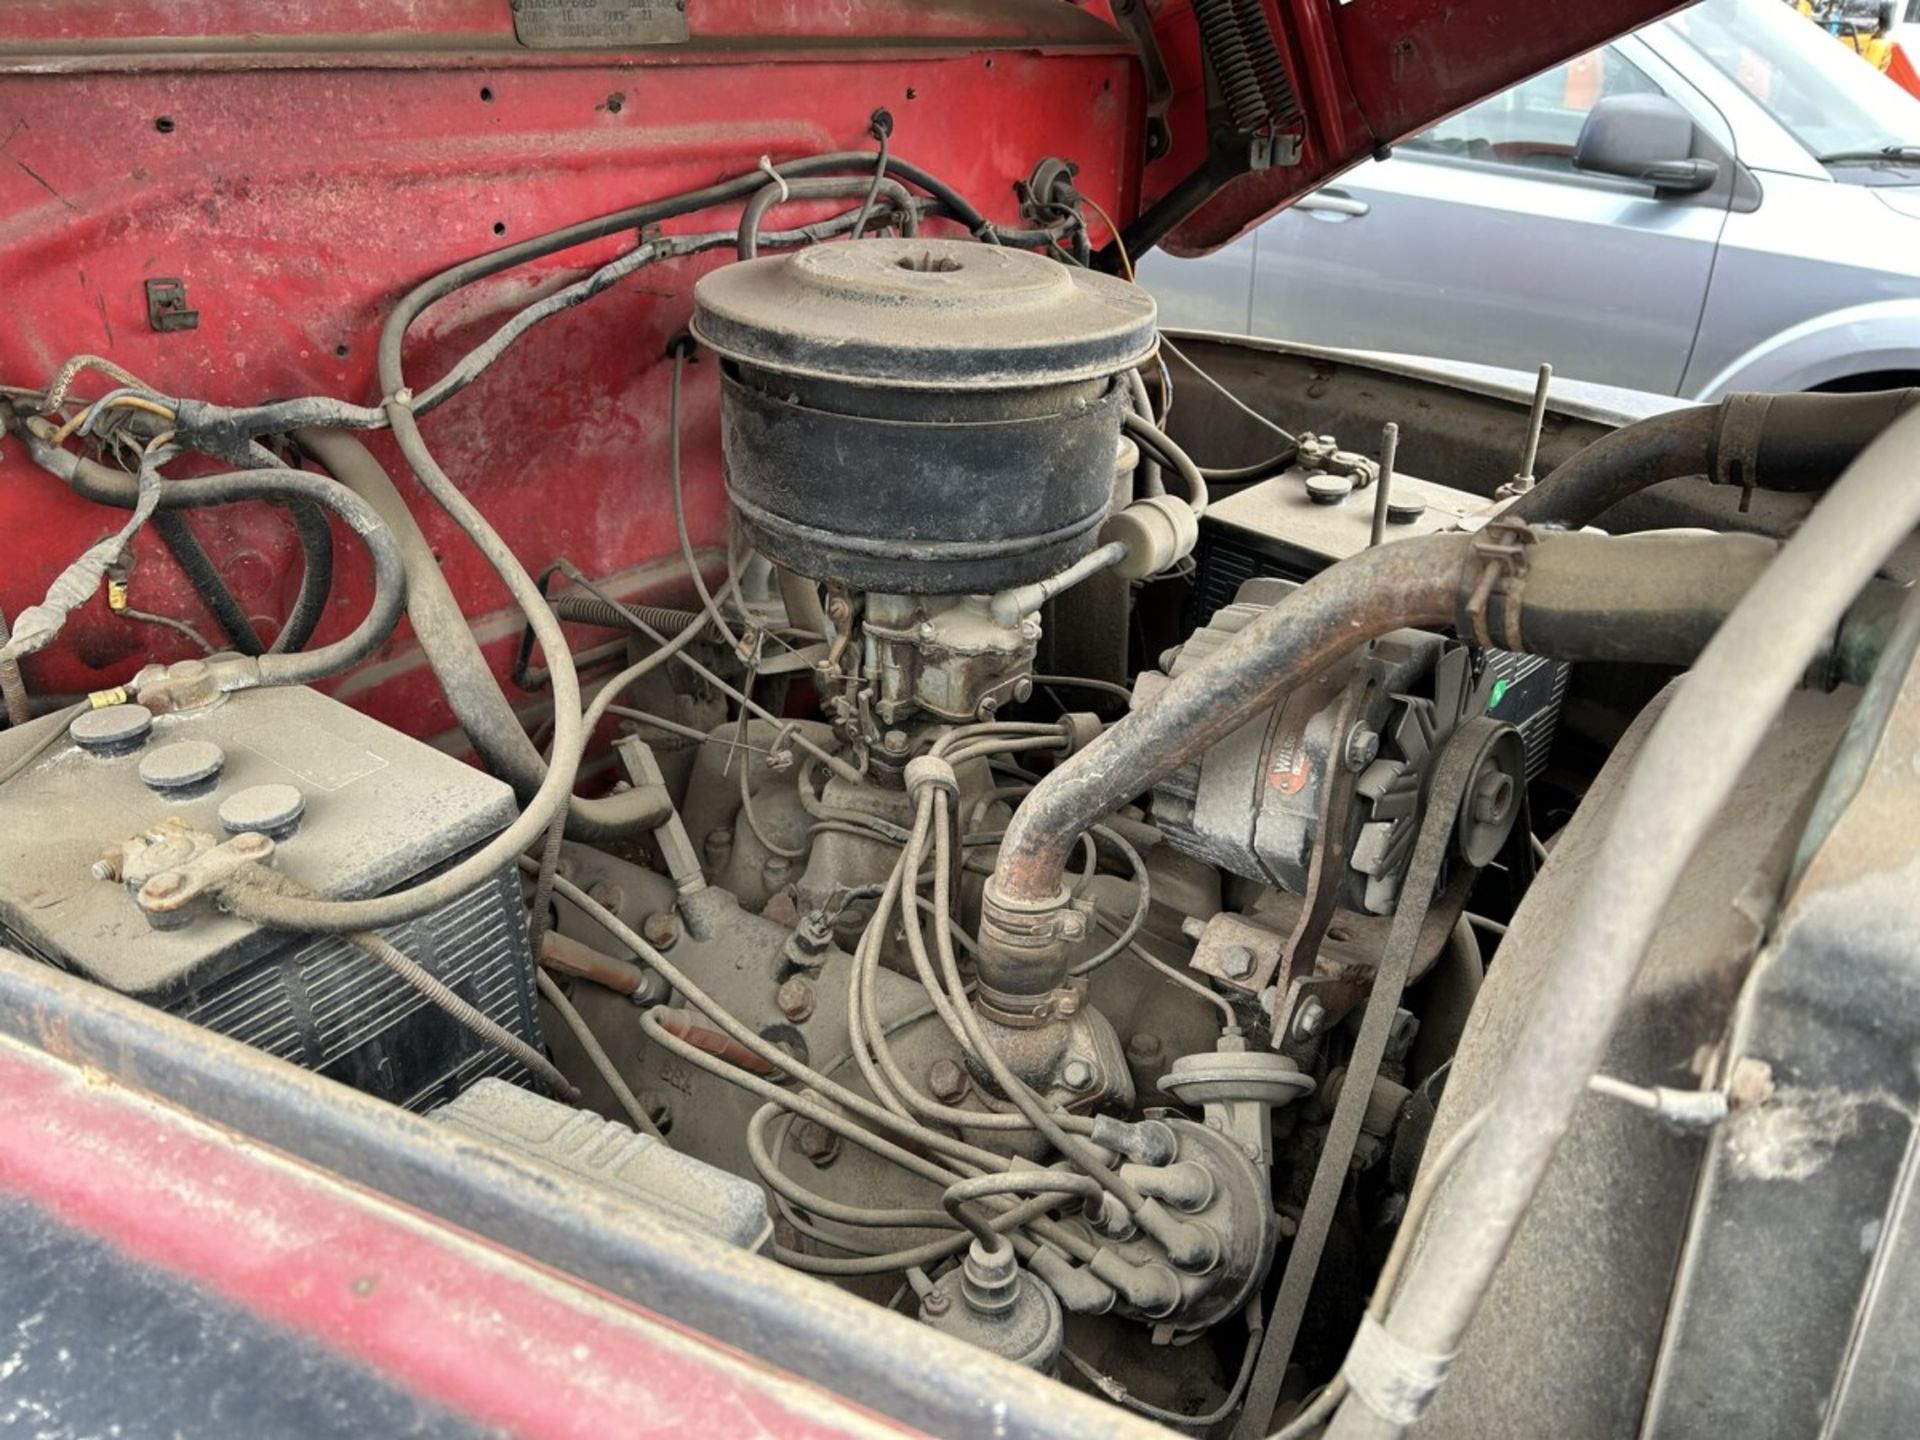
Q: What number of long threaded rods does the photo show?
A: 2